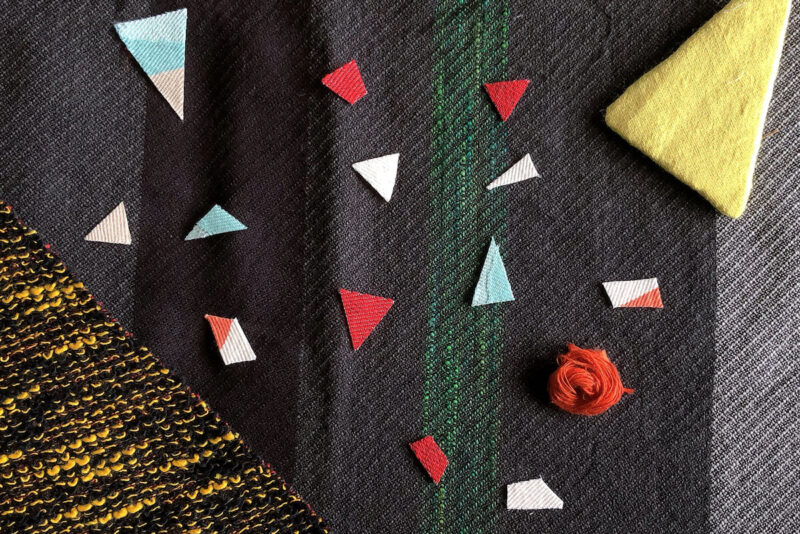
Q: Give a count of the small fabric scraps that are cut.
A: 13